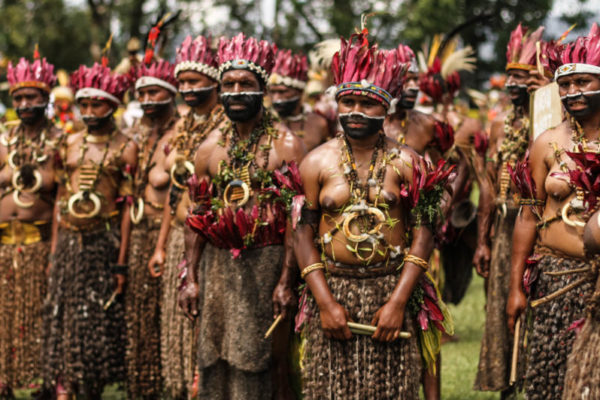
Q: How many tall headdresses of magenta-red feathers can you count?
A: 10